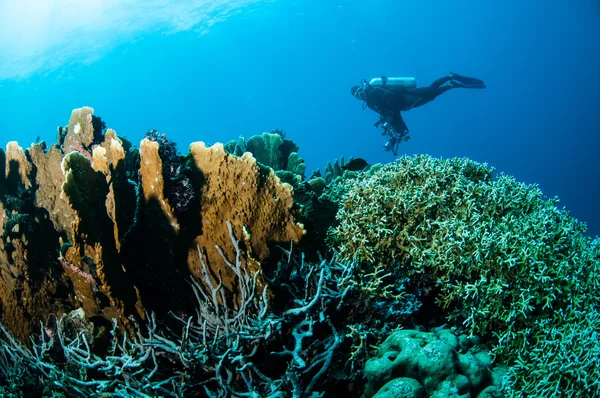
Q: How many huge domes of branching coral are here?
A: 1